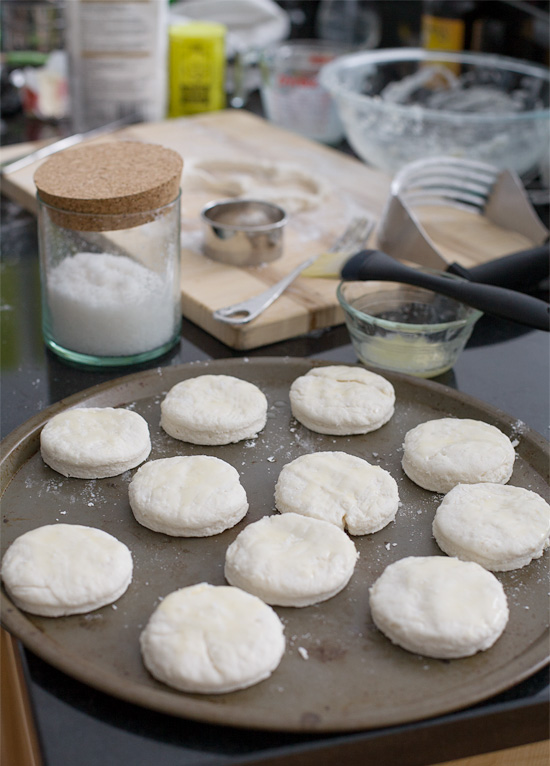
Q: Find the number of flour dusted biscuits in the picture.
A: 11